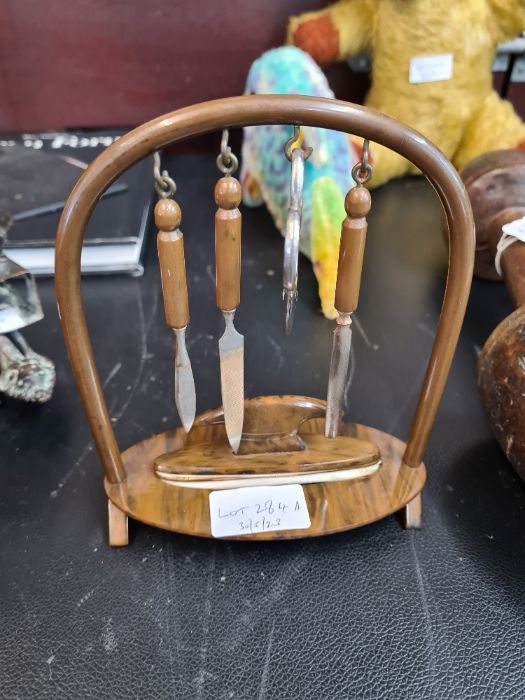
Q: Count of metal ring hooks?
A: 4